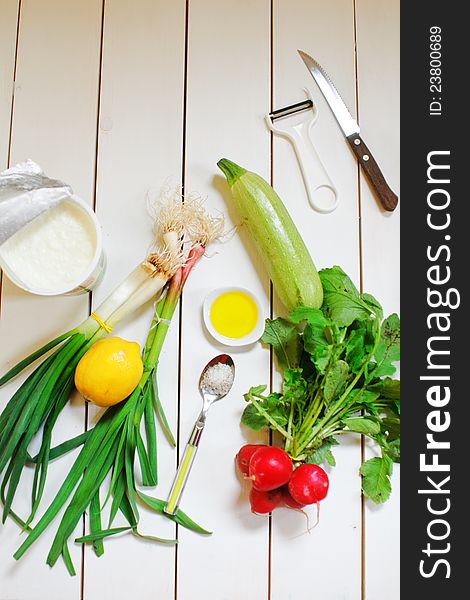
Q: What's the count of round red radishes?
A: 5